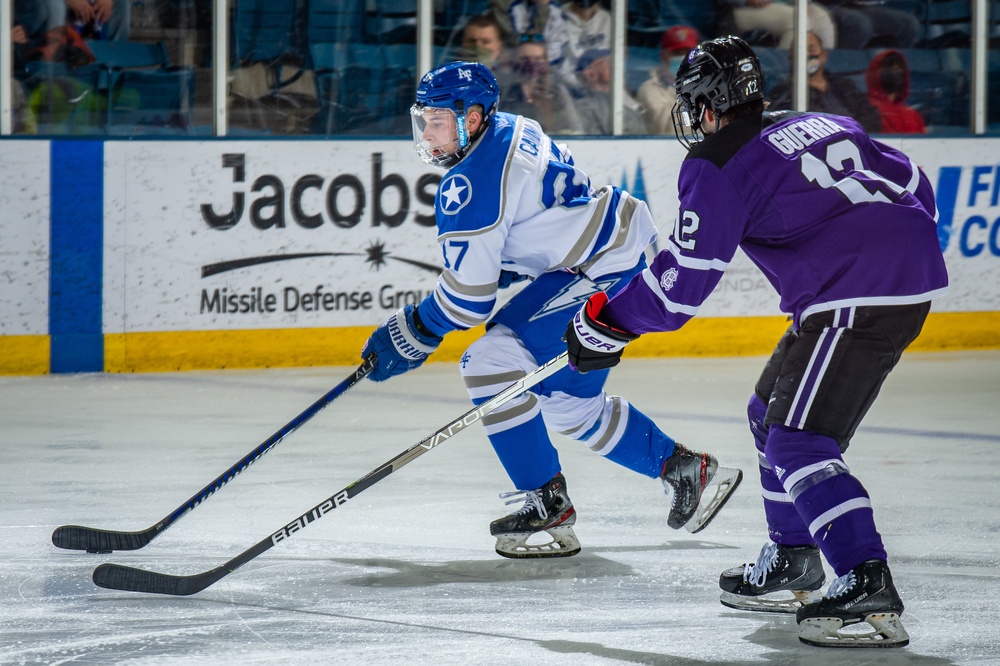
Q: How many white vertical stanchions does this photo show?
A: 6